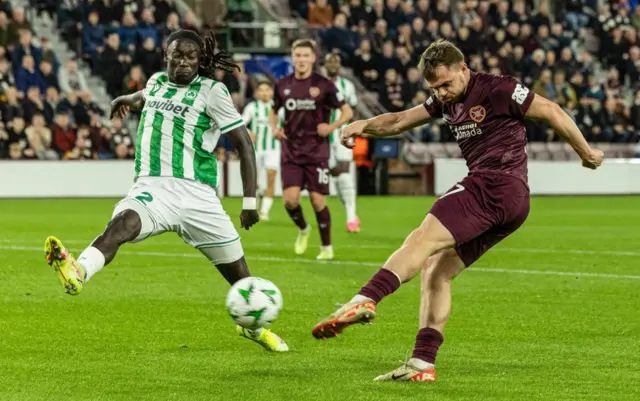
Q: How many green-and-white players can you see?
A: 3